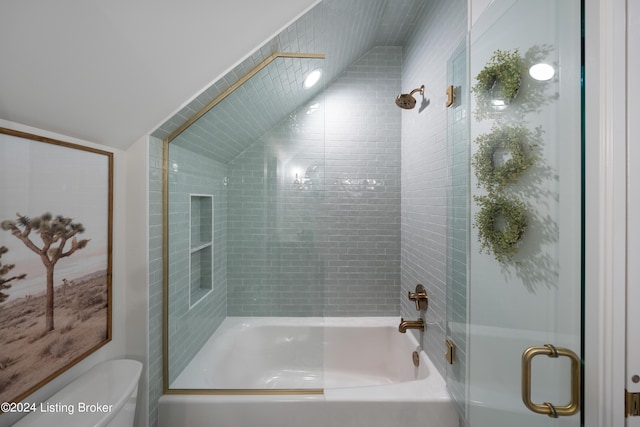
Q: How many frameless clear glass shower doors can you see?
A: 1